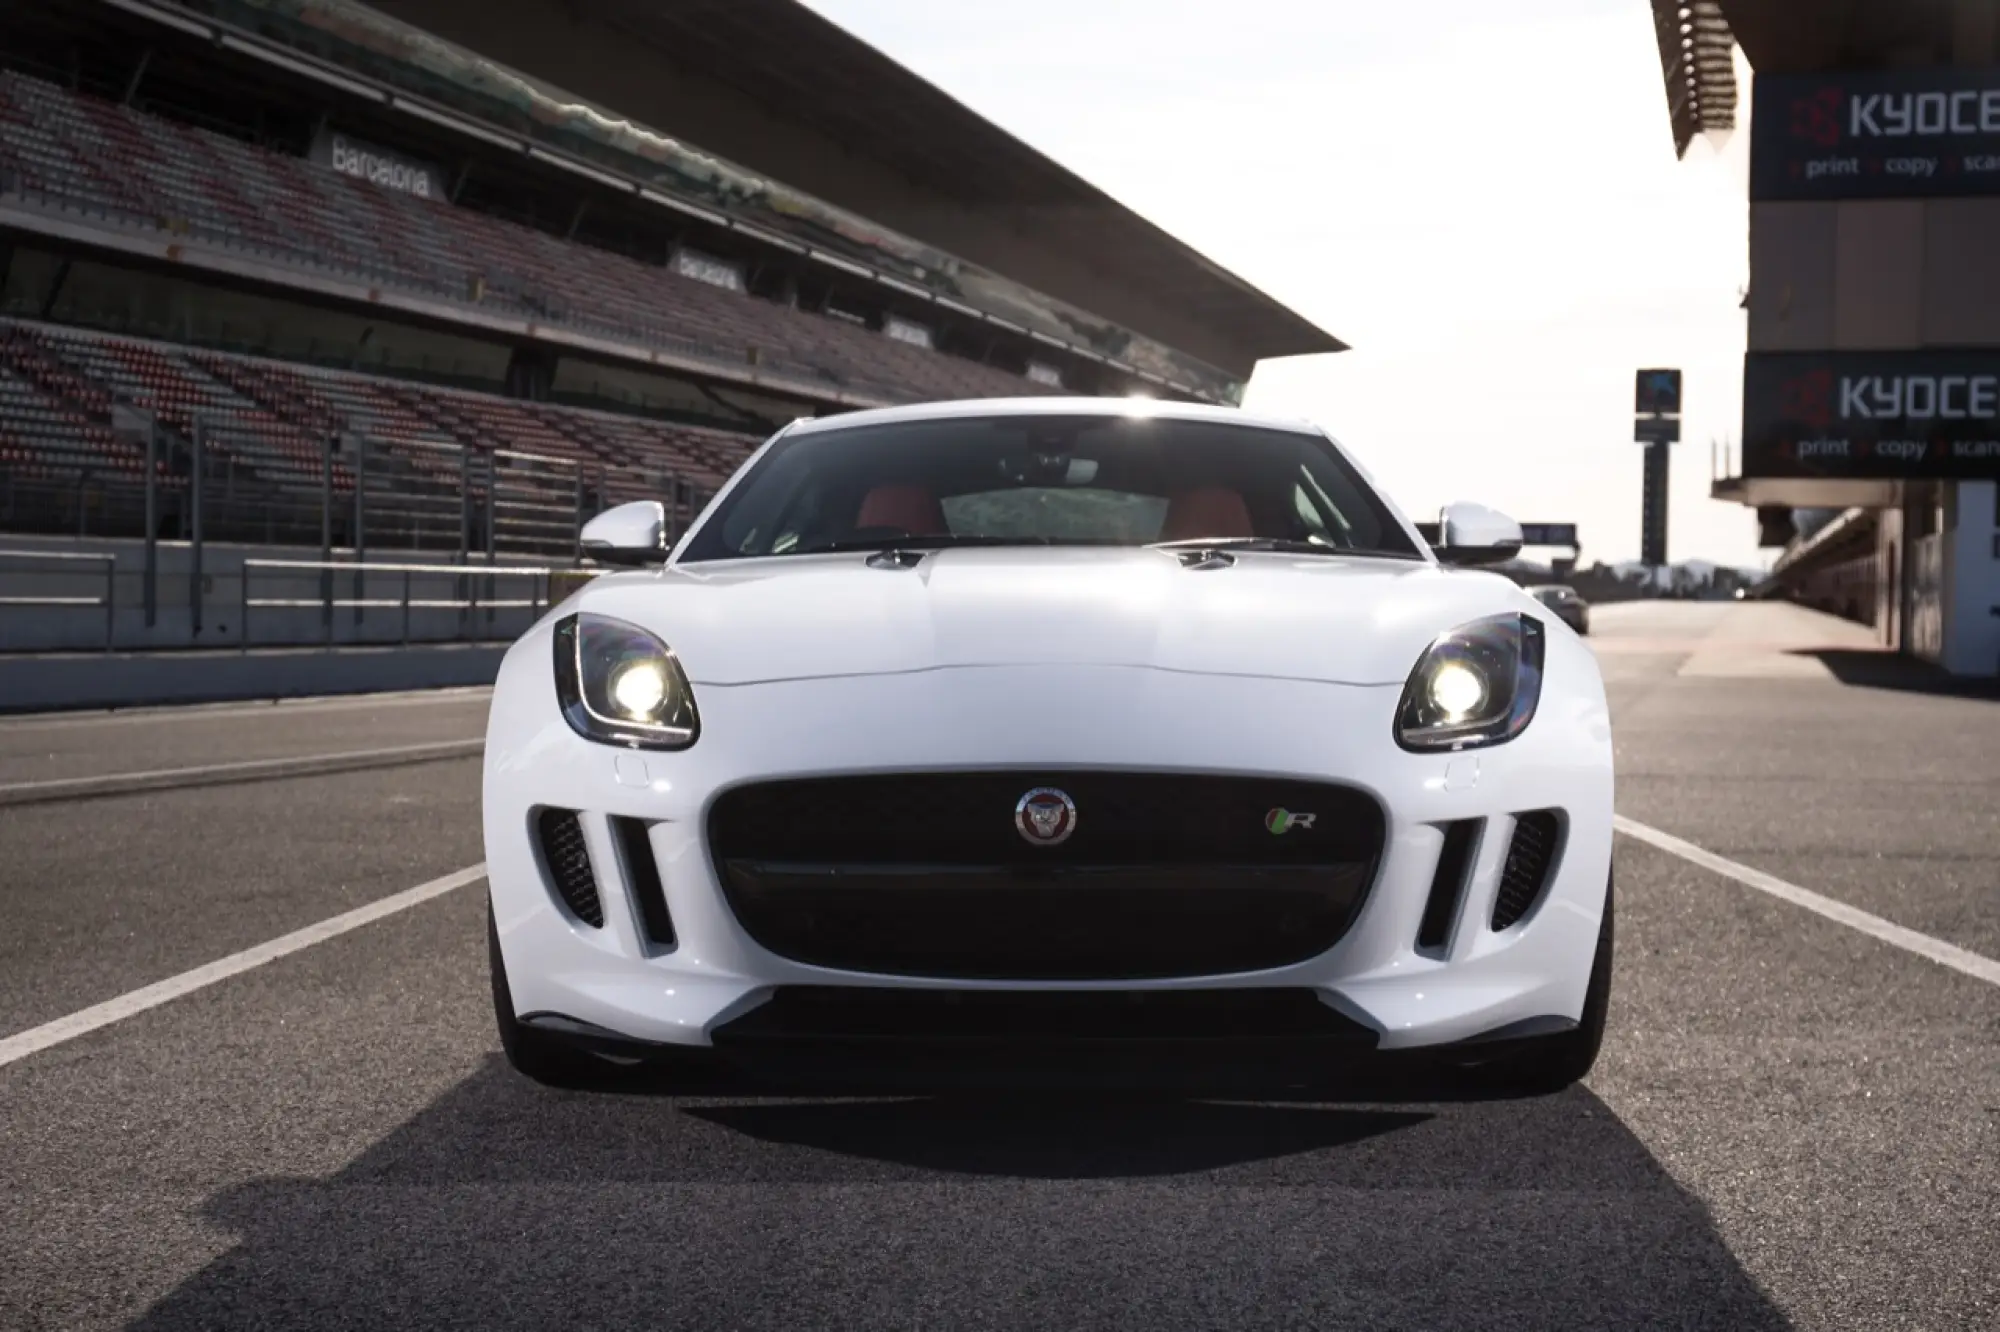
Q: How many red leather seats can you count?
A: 2